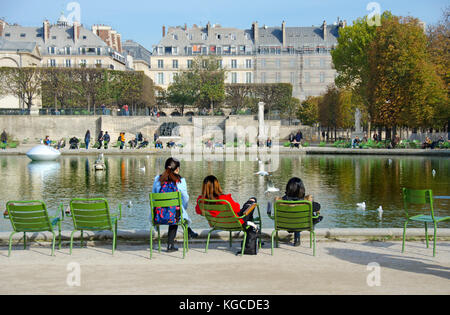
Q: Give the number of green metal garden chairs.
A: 6